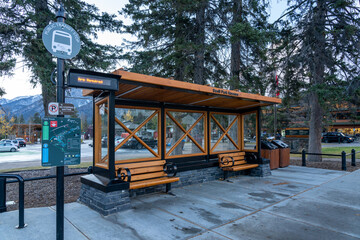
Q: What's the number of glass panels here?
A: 5